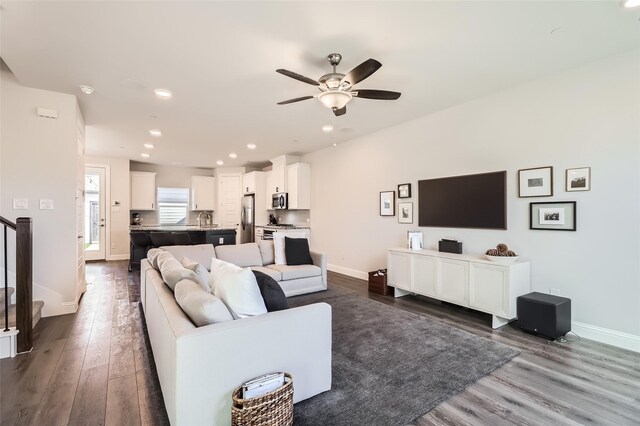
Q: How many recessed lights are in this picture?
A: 9